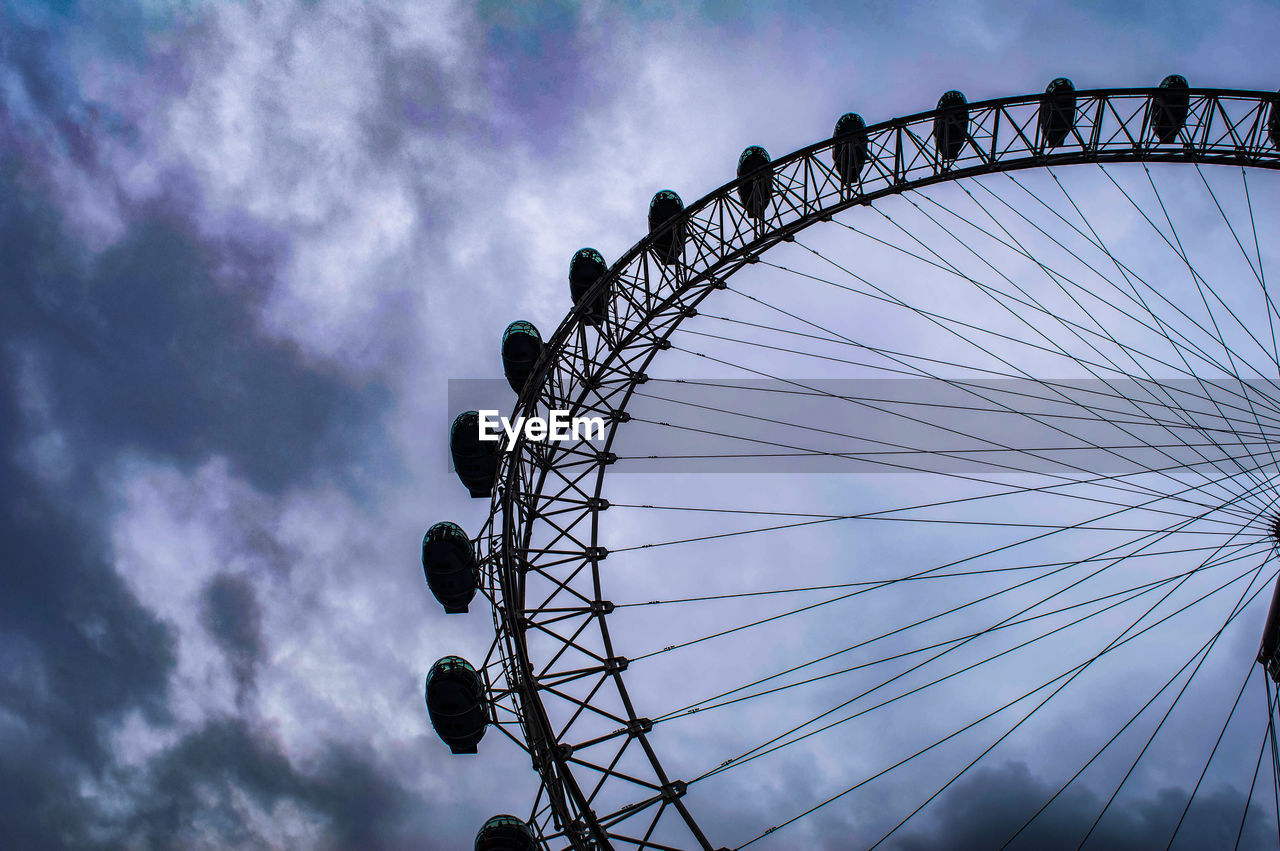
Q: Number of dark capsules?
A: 13